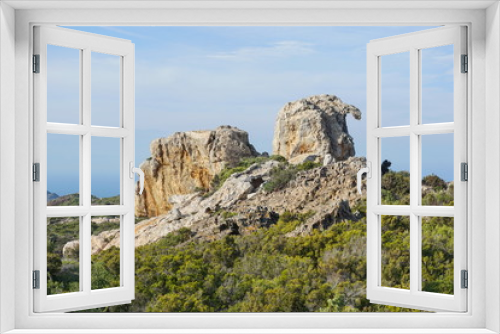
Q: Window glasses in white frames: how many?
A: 12